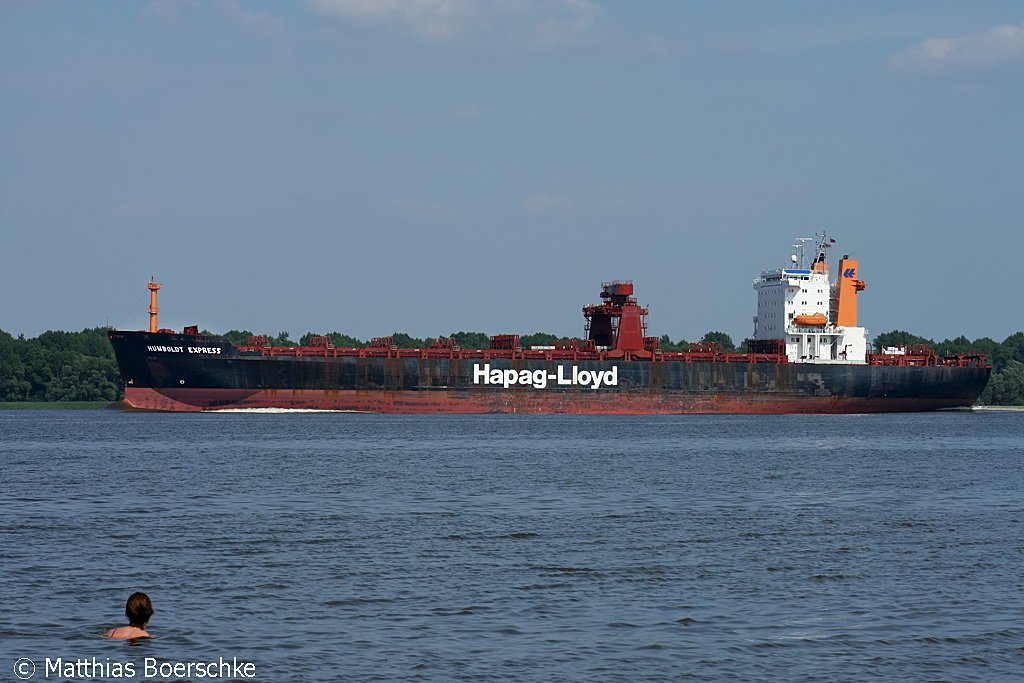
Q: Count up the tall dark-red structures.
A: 1